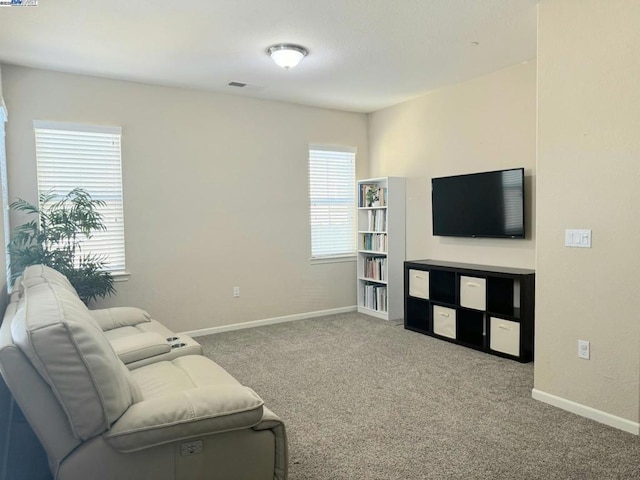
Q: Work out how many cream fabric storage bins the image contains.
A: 4